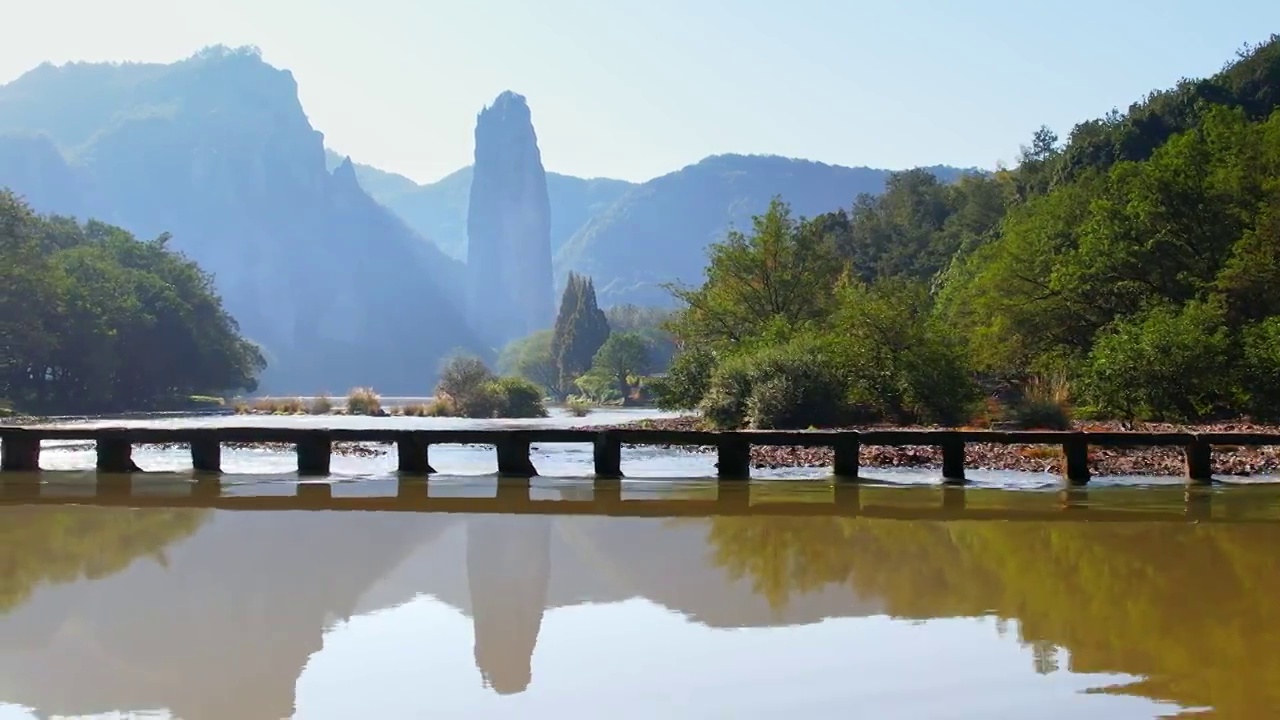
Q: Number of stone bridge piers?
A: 12